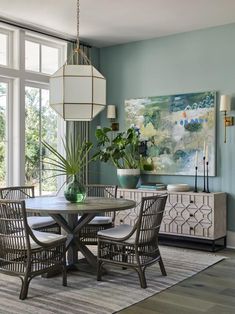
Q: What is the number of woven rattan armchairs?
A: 4